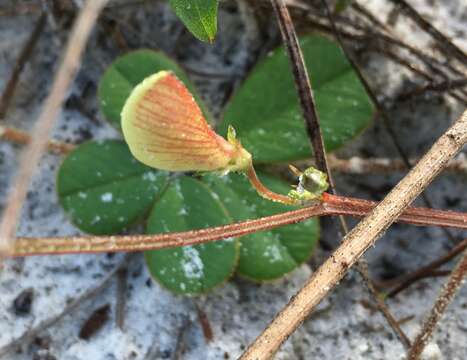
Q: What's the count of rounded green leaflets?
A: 5